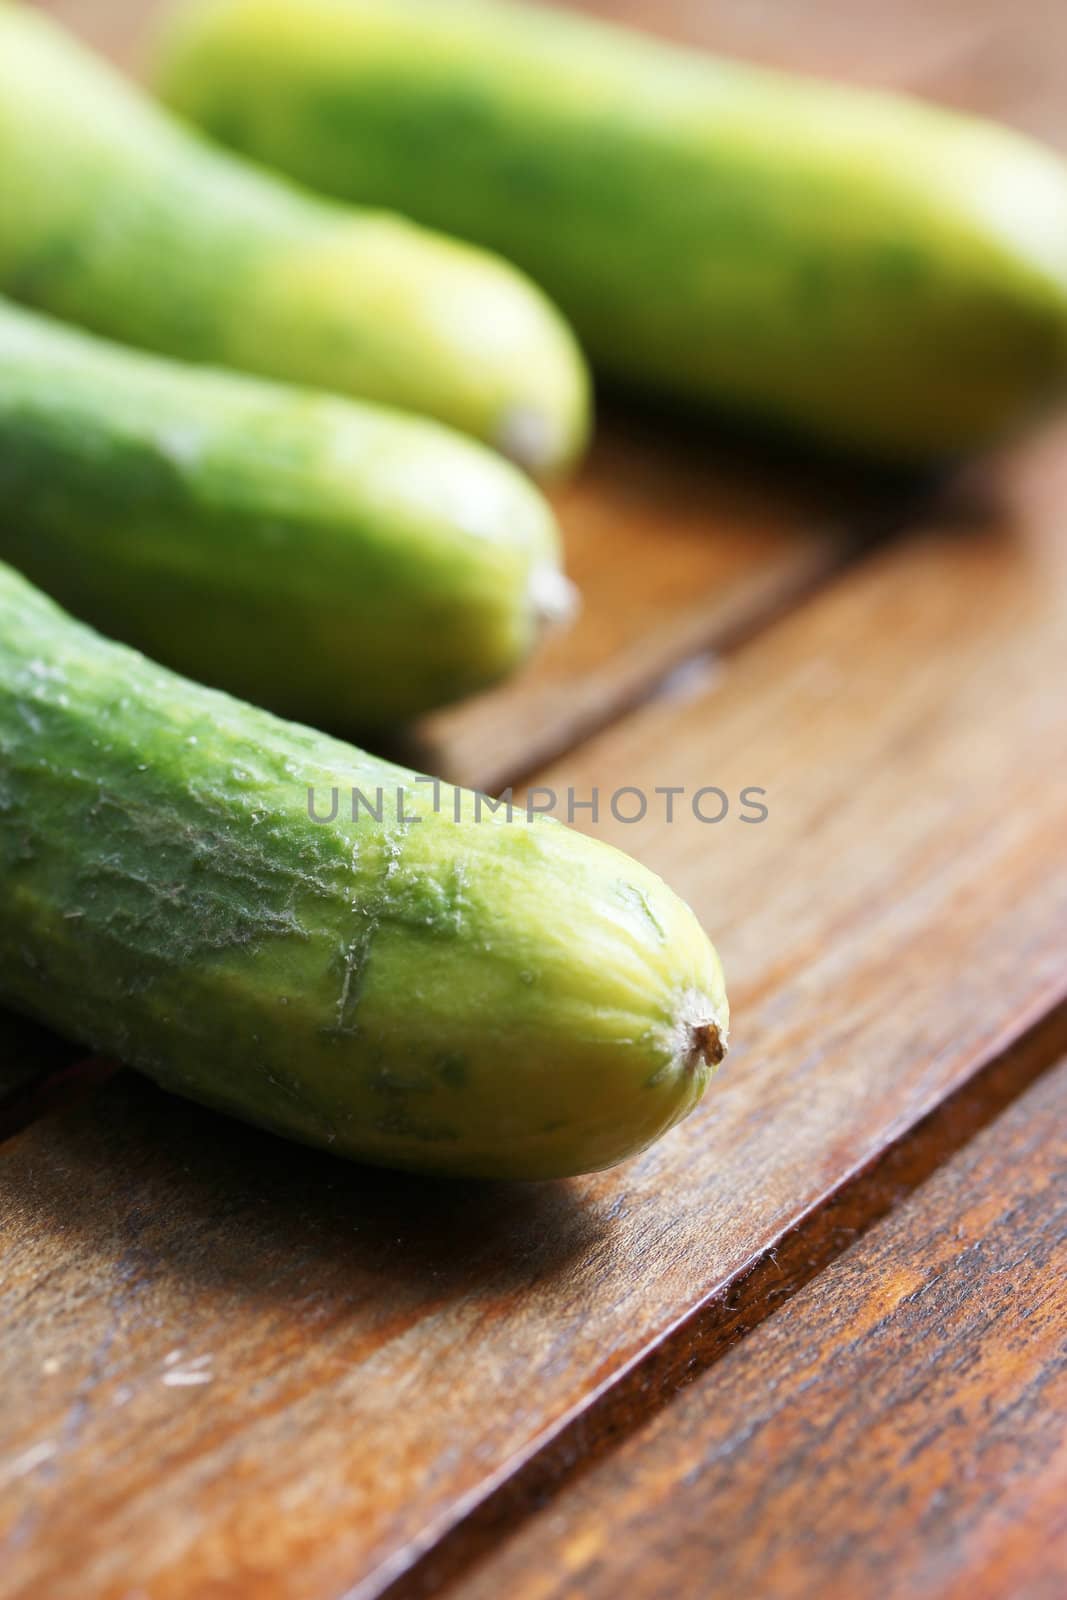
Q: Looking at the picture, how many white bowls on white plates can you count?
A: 0